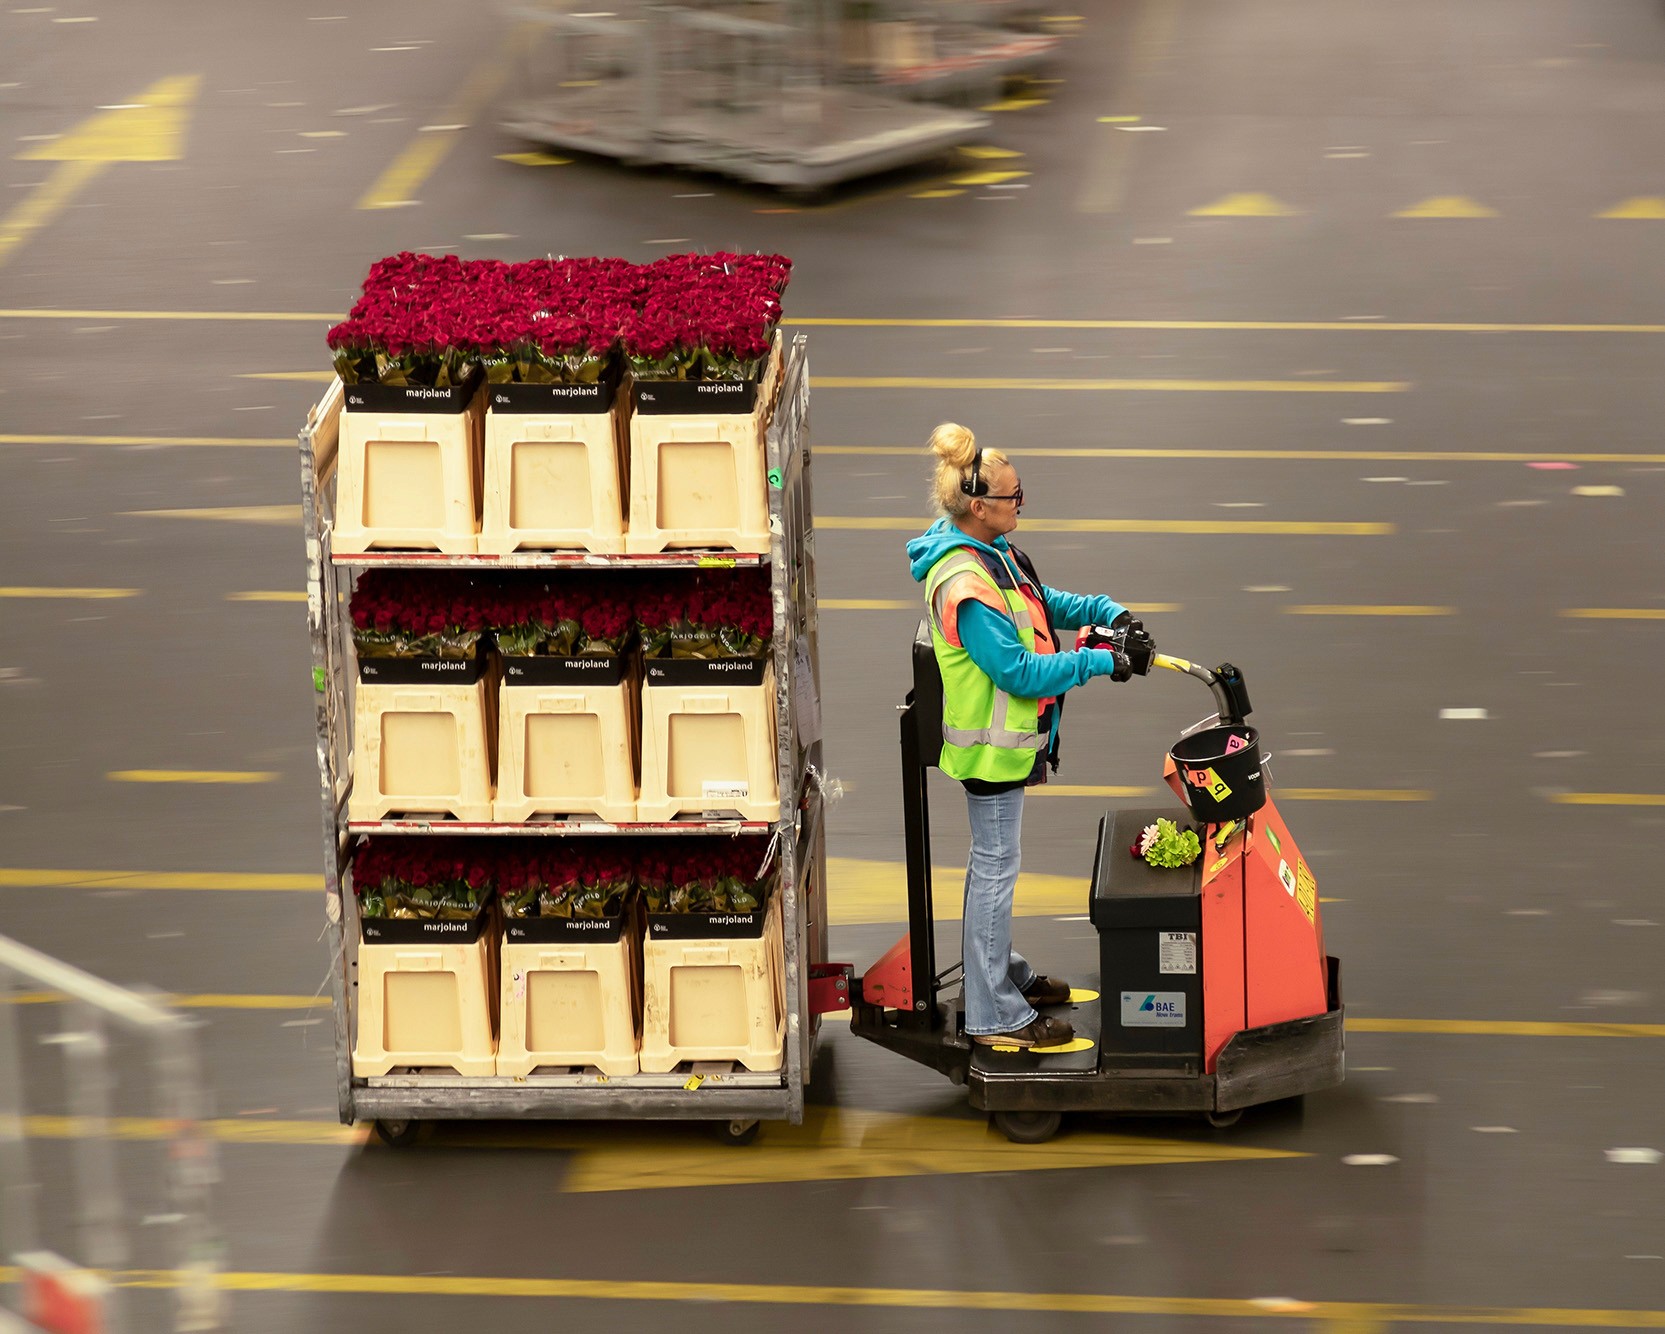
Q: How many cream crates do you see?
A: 9